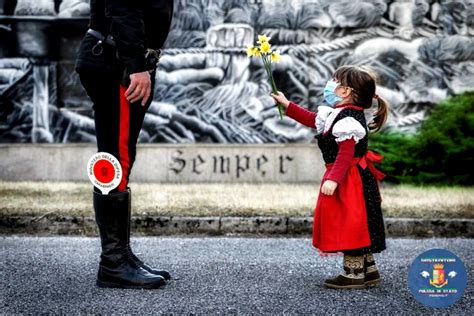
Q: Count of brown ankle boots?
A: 2